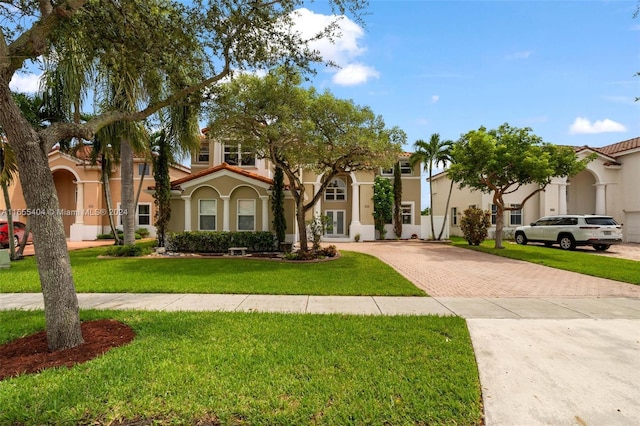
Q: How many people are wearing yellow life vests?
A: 0